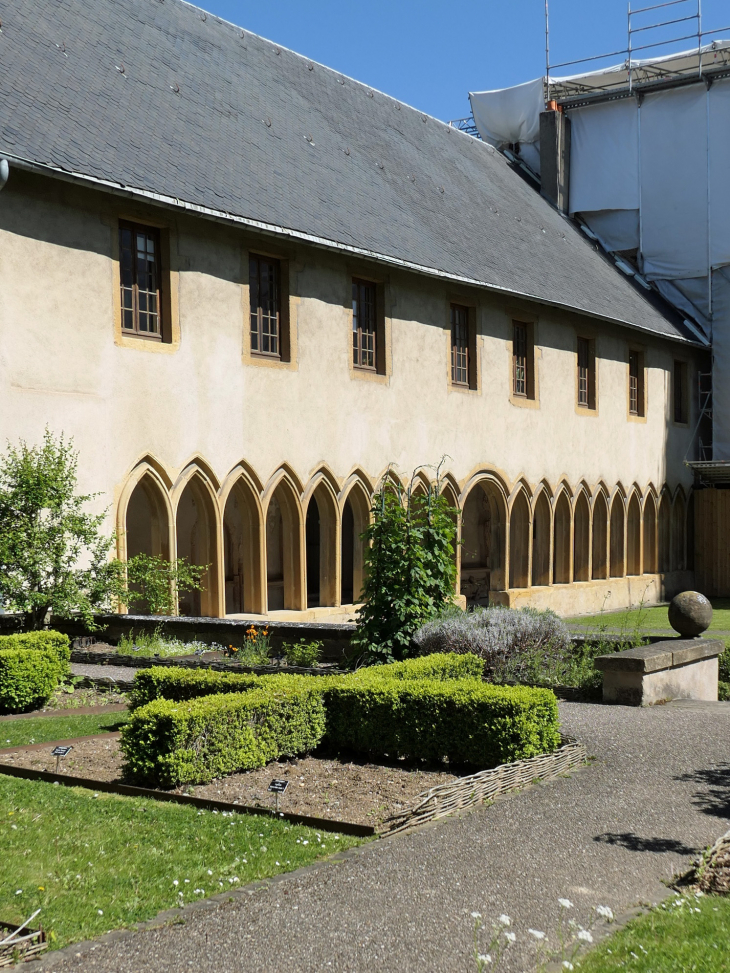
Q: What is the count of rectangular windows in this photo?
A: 8